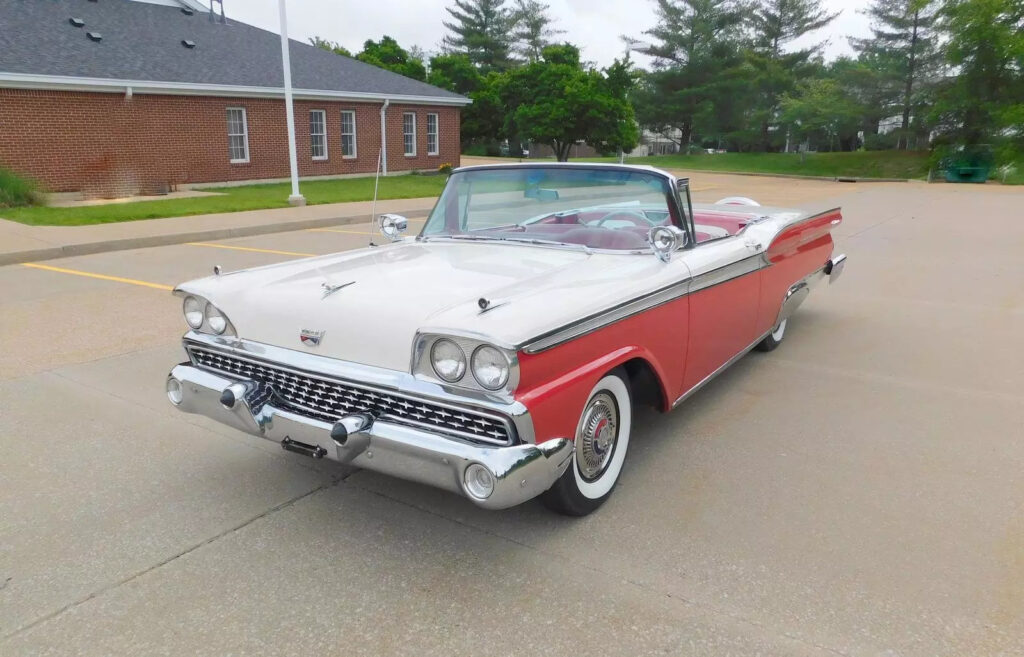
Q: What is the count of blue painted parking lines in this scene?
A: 0